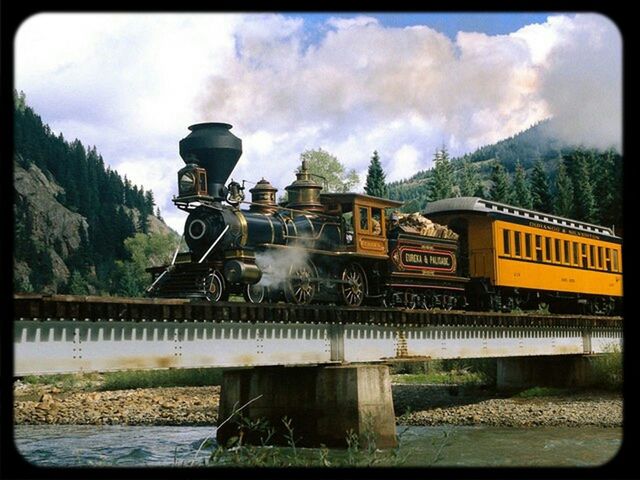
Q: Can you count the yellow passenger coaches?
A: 1